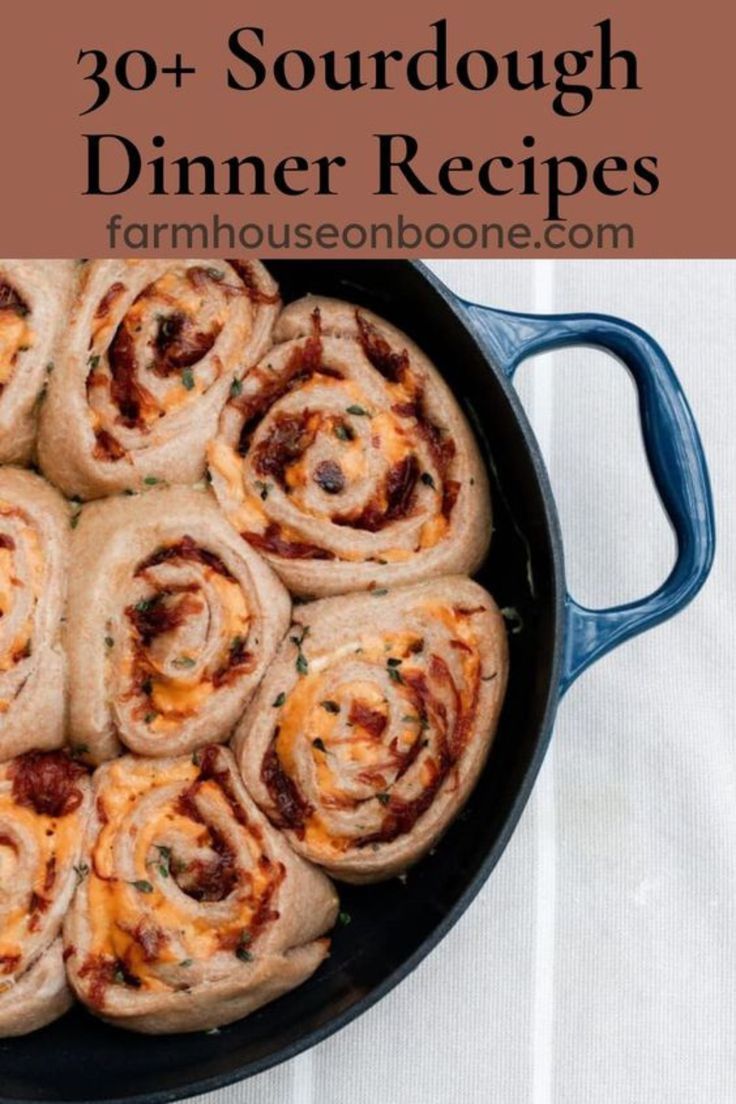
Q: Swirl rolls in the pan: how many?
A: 8